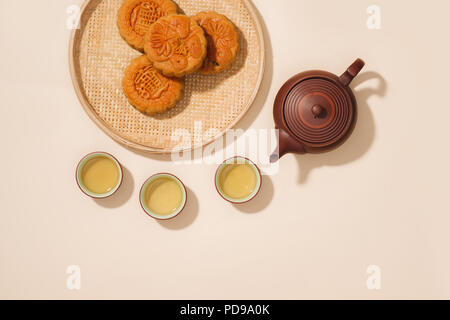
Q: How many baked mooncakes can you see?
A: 4